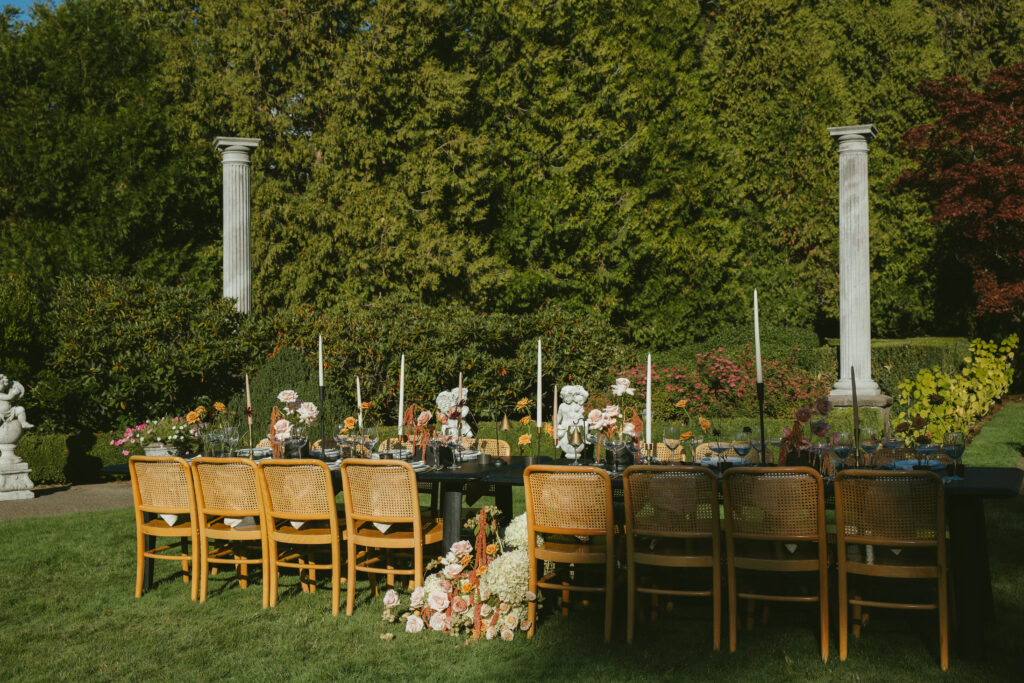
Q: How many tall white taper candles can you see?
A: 6